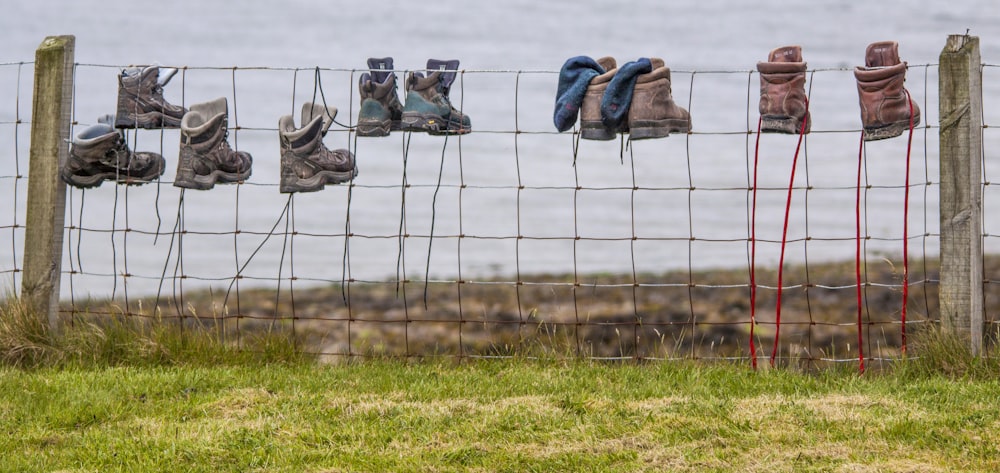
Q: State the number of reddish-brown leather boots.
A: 2